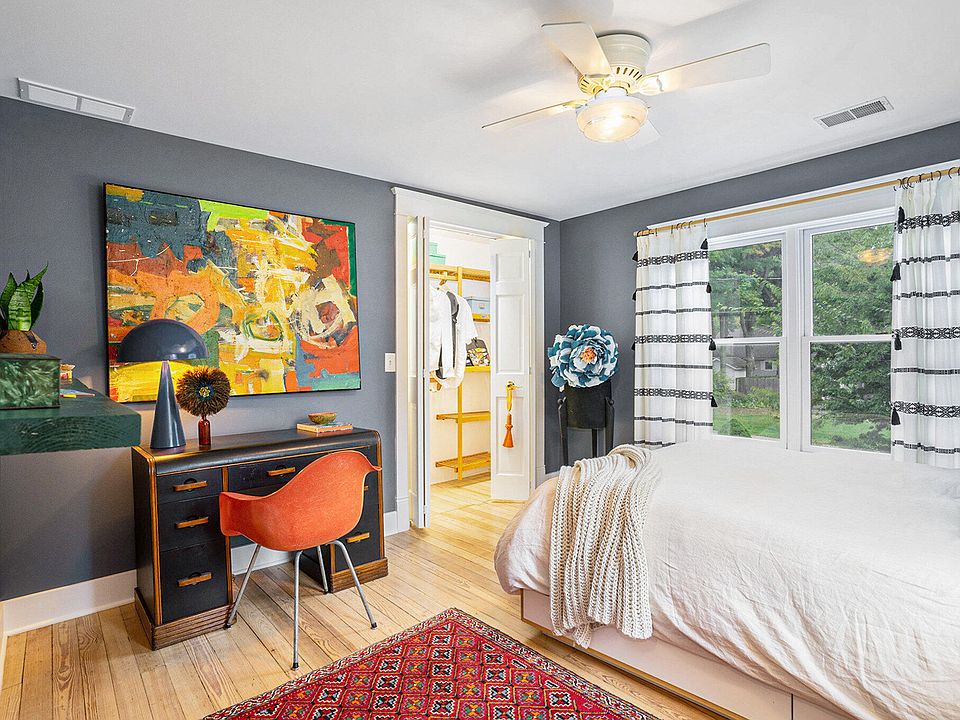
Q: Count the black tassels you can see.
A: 11